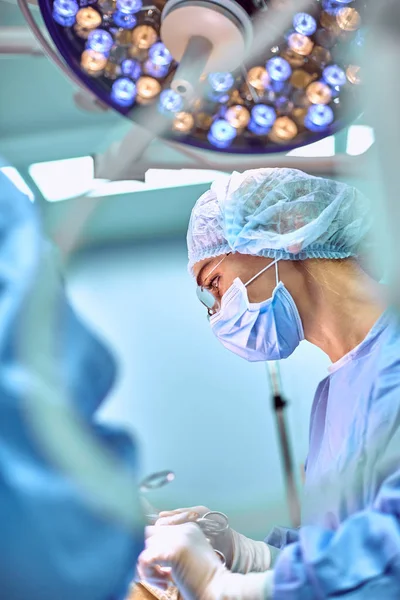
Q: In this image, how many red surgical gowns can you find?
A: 0